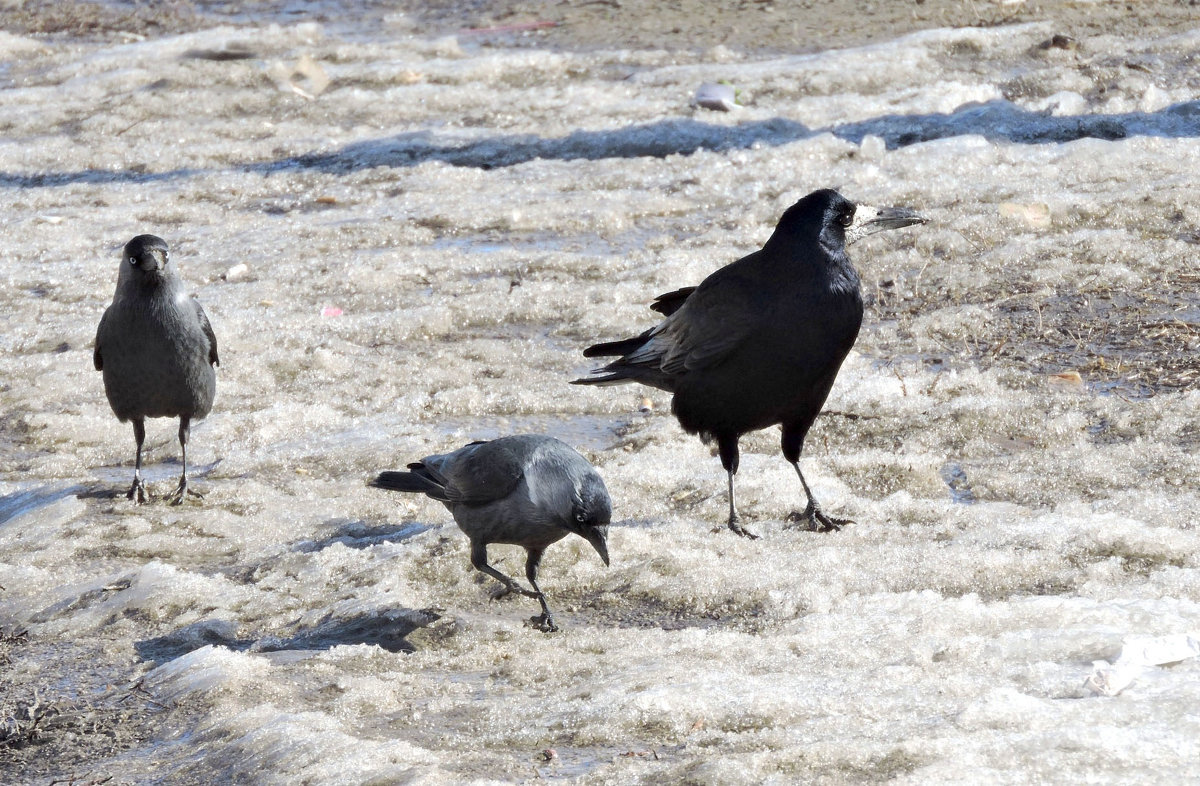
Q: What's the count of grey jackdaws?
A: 2